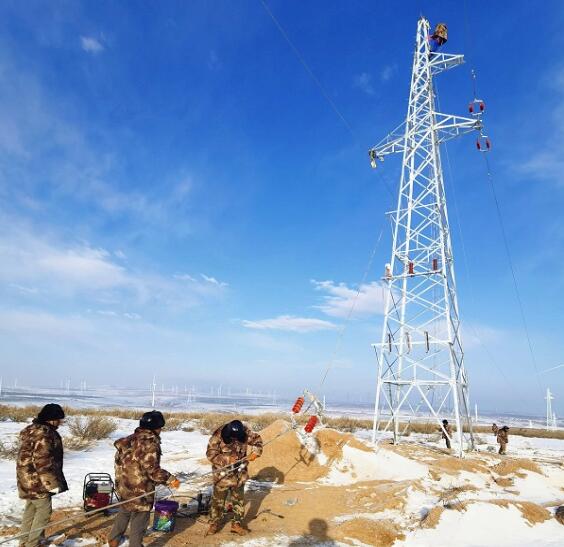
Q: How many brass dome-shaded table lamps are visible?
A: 0